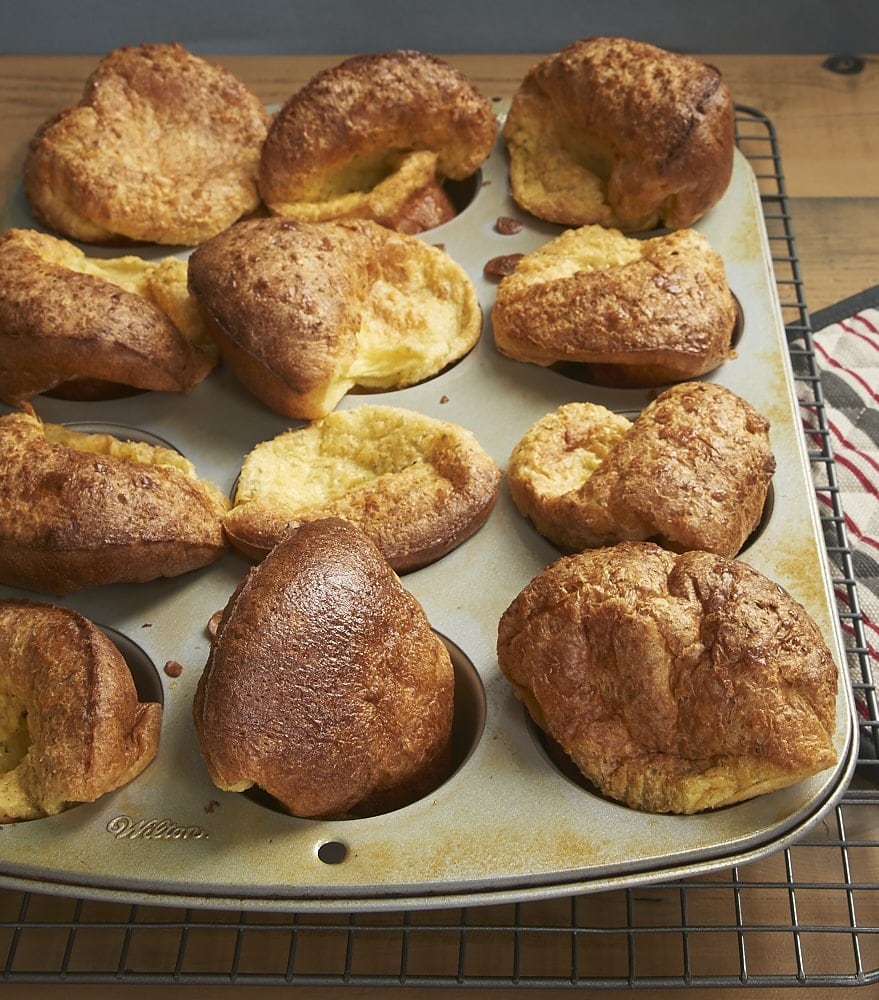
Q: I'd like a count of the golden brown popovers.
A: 12